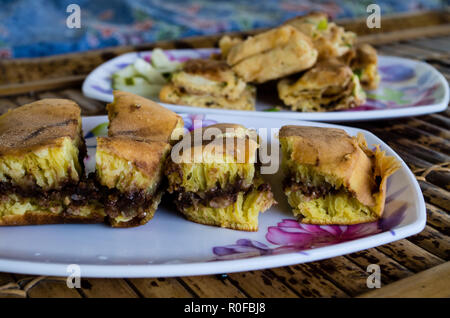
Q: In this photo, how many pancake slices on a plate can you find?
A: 4